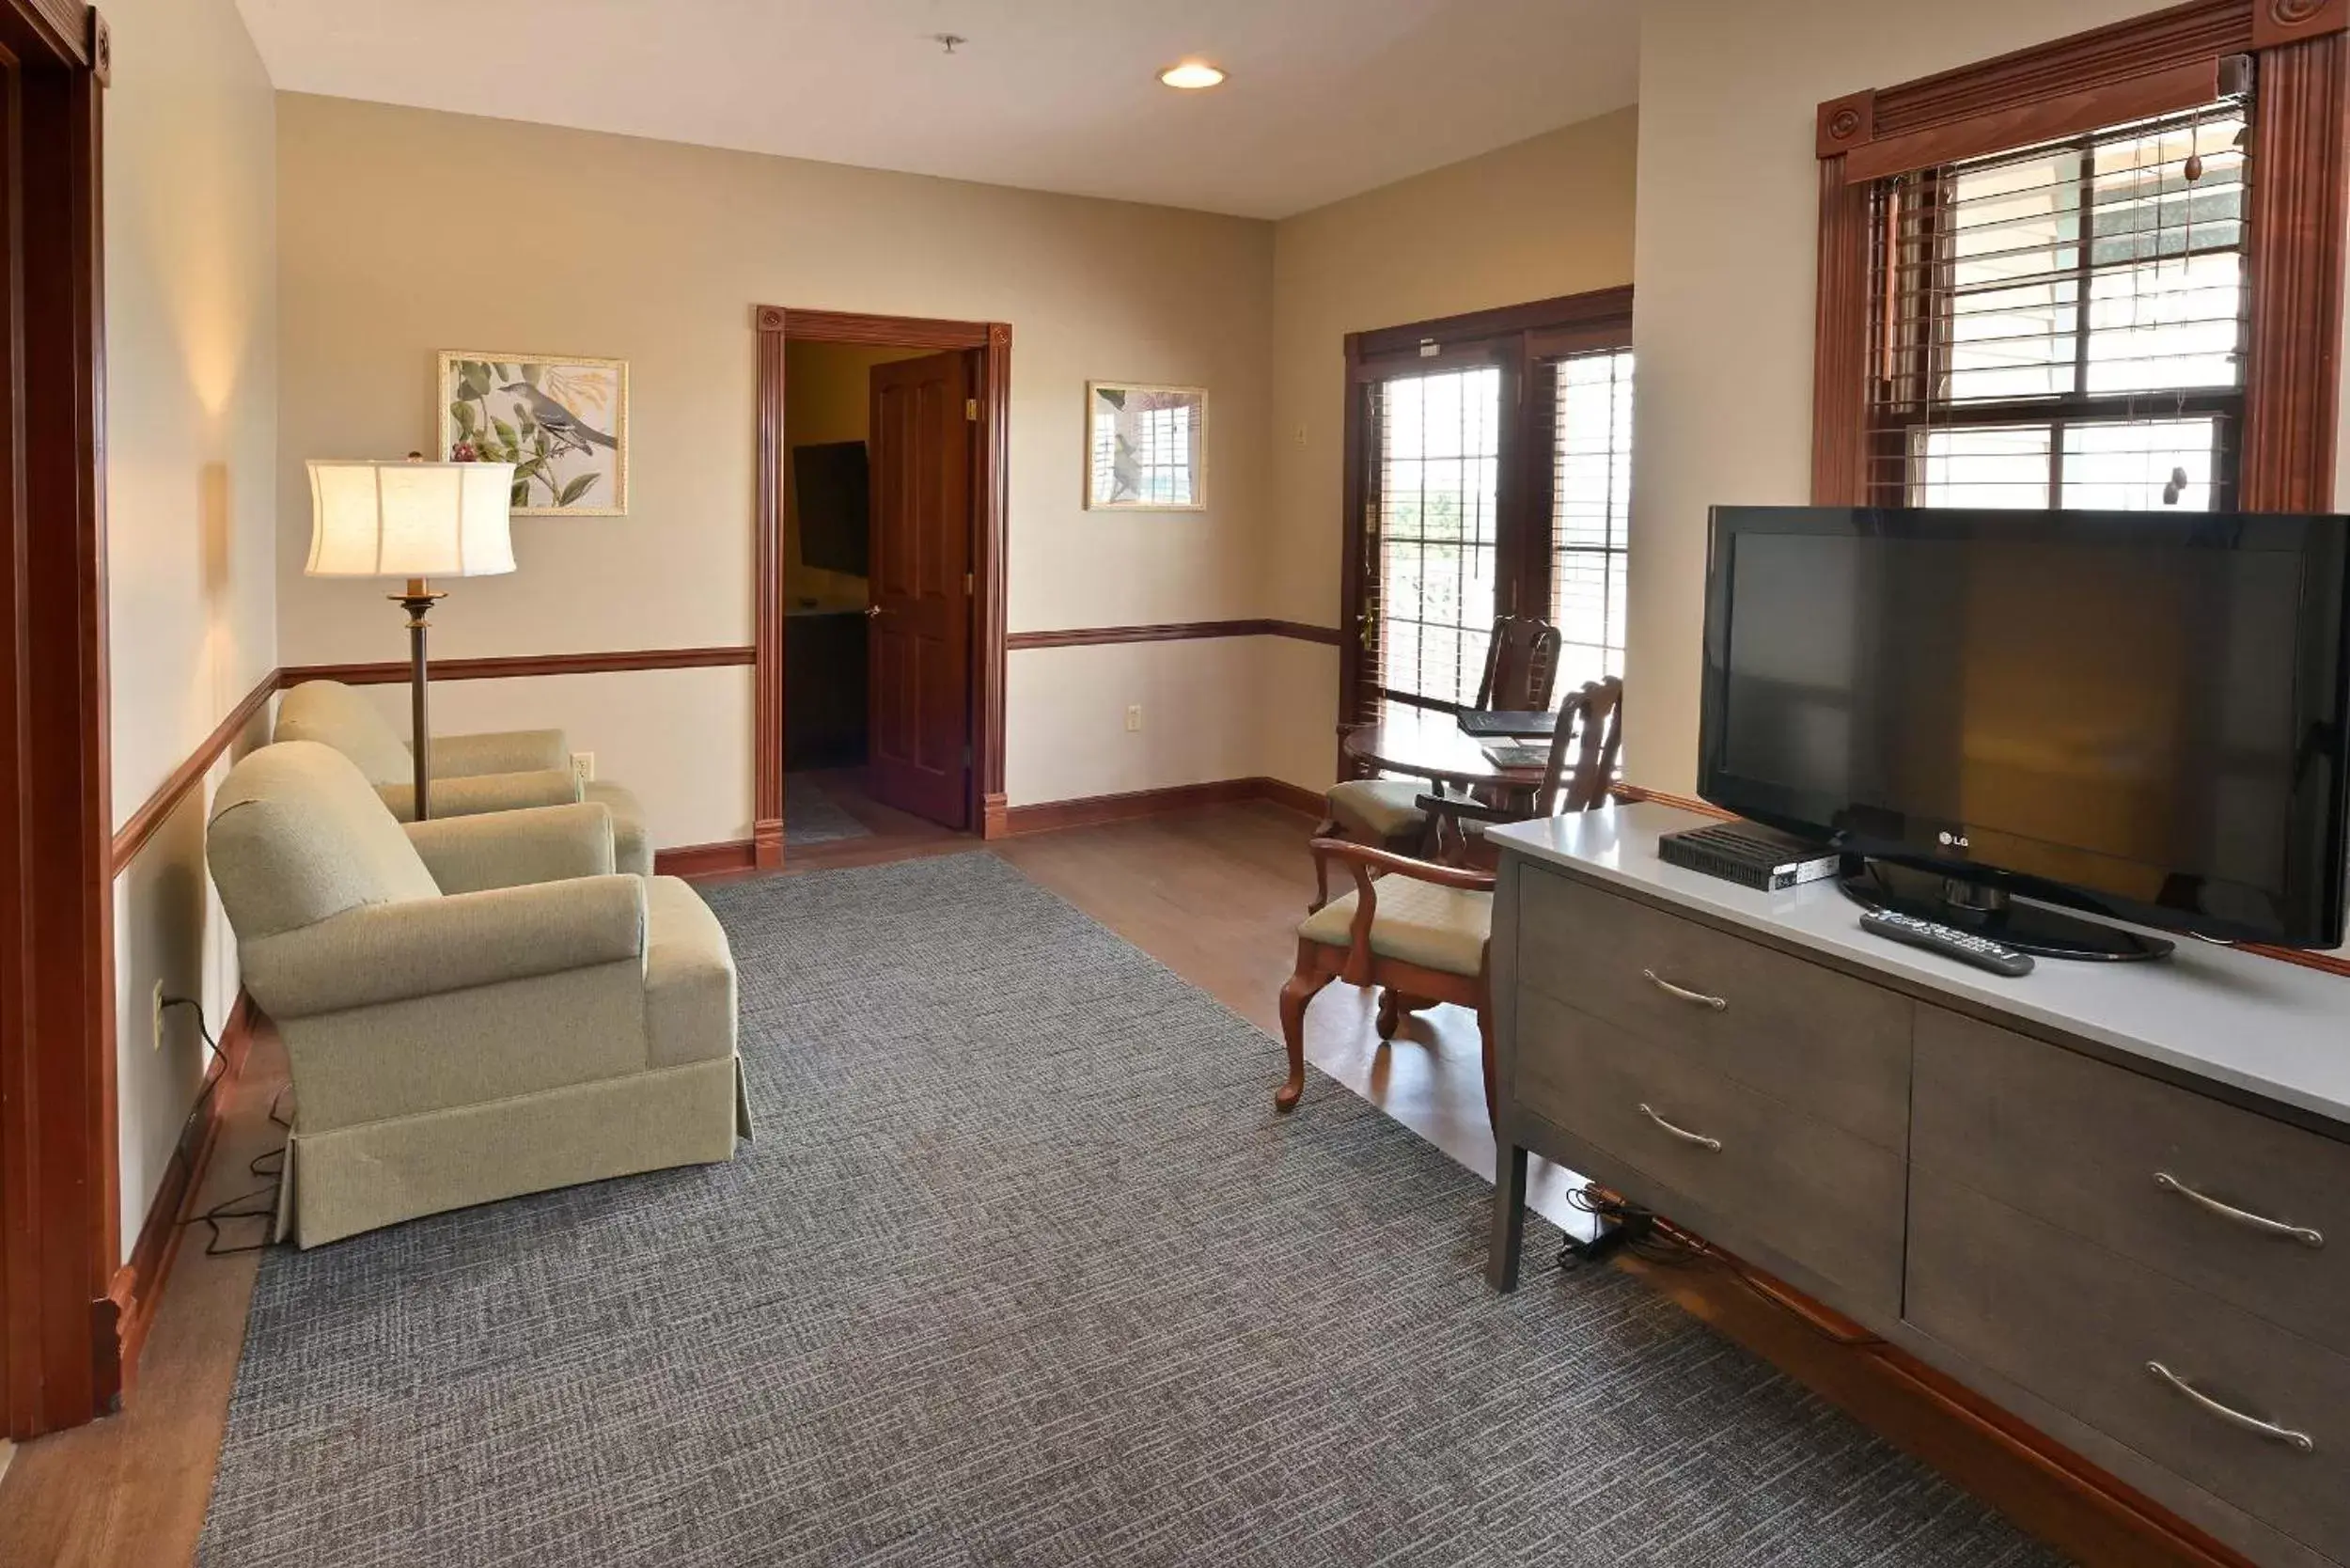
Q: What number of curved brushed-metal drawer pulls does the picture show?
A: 4